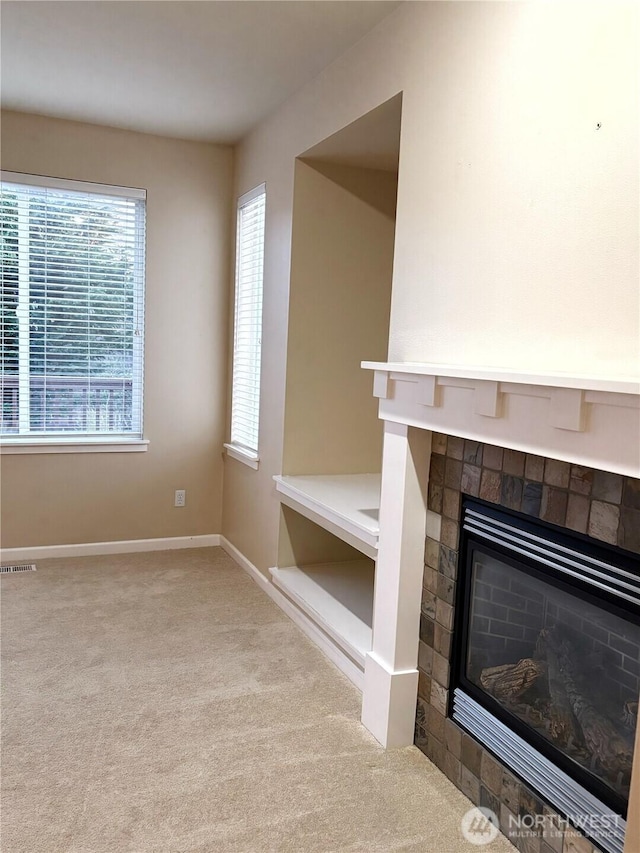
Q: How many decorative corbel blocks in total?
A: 4